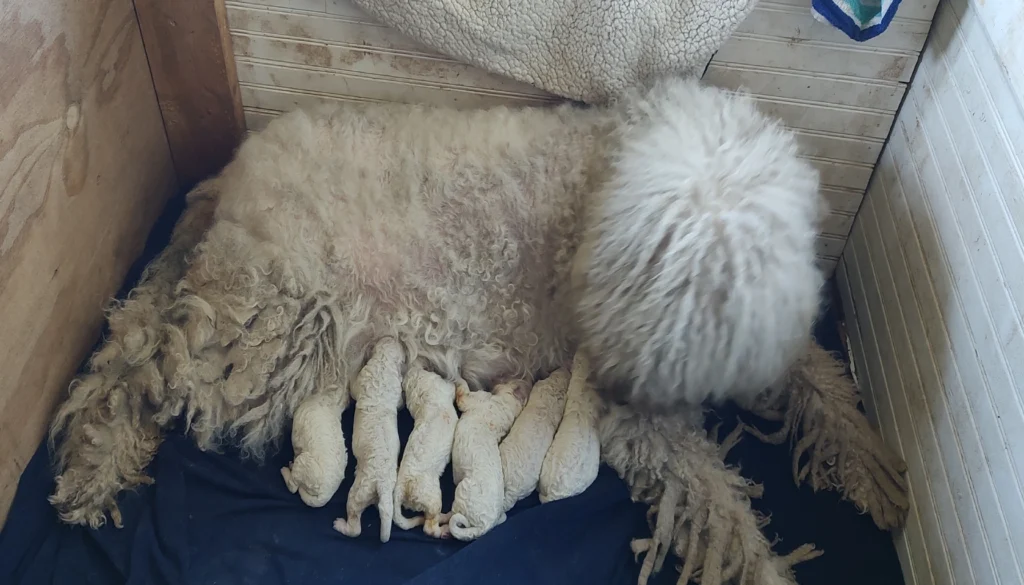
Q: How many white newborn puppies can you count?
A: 6